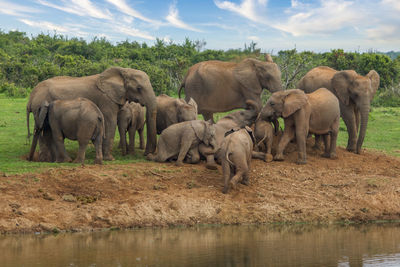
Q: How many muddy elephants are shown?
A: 11